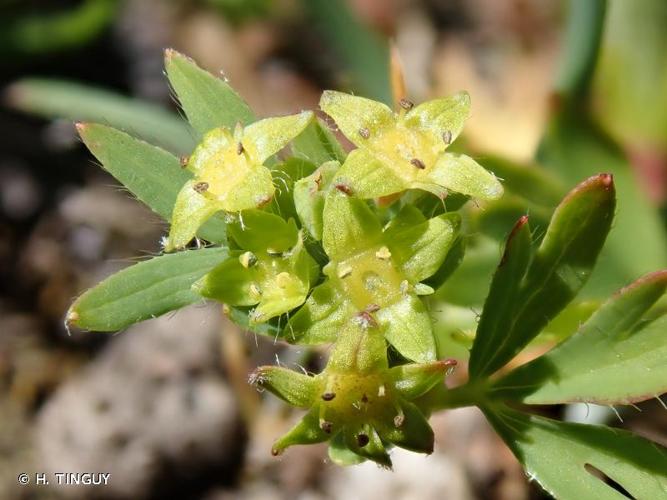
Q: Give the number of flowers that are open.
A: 5